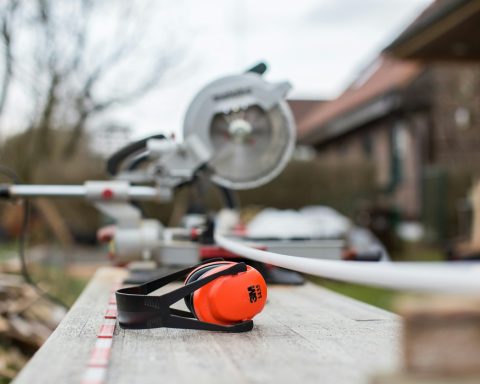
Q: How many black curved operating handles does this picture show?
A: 1